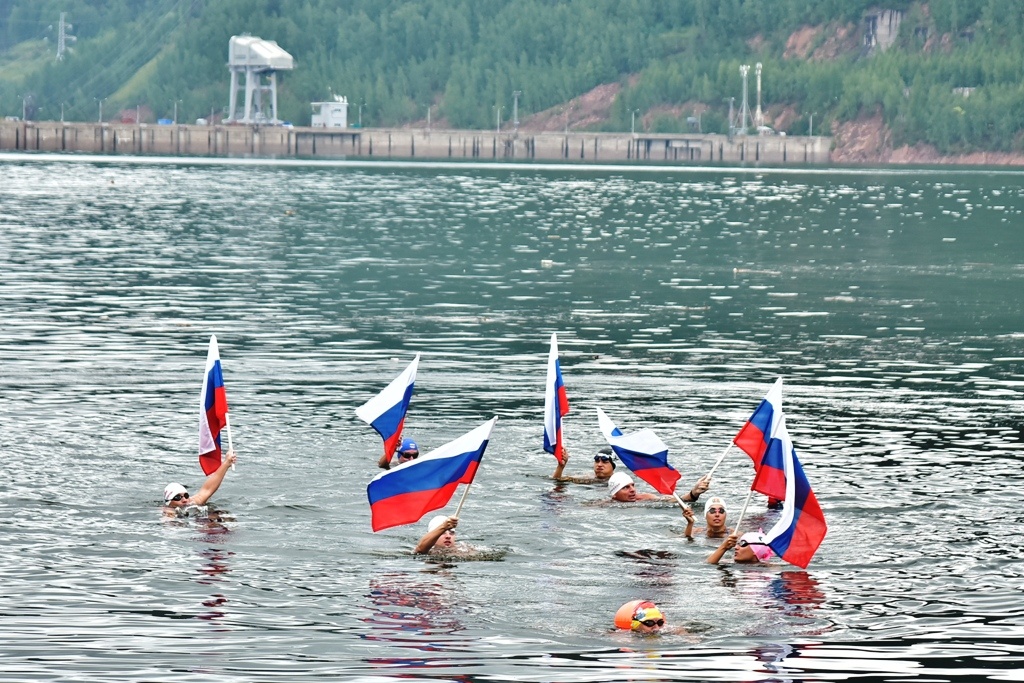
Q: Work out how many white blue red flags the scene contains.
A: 7